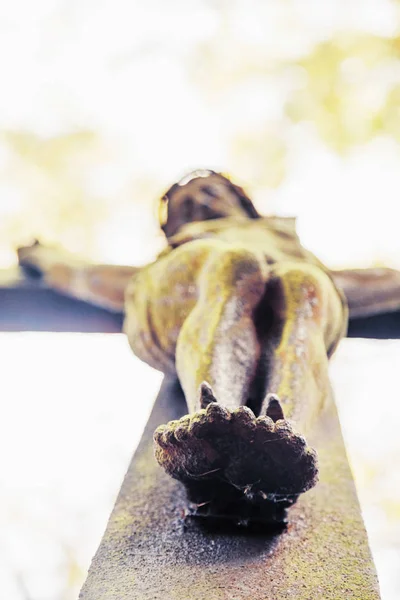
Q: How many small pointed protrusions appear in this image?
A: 2